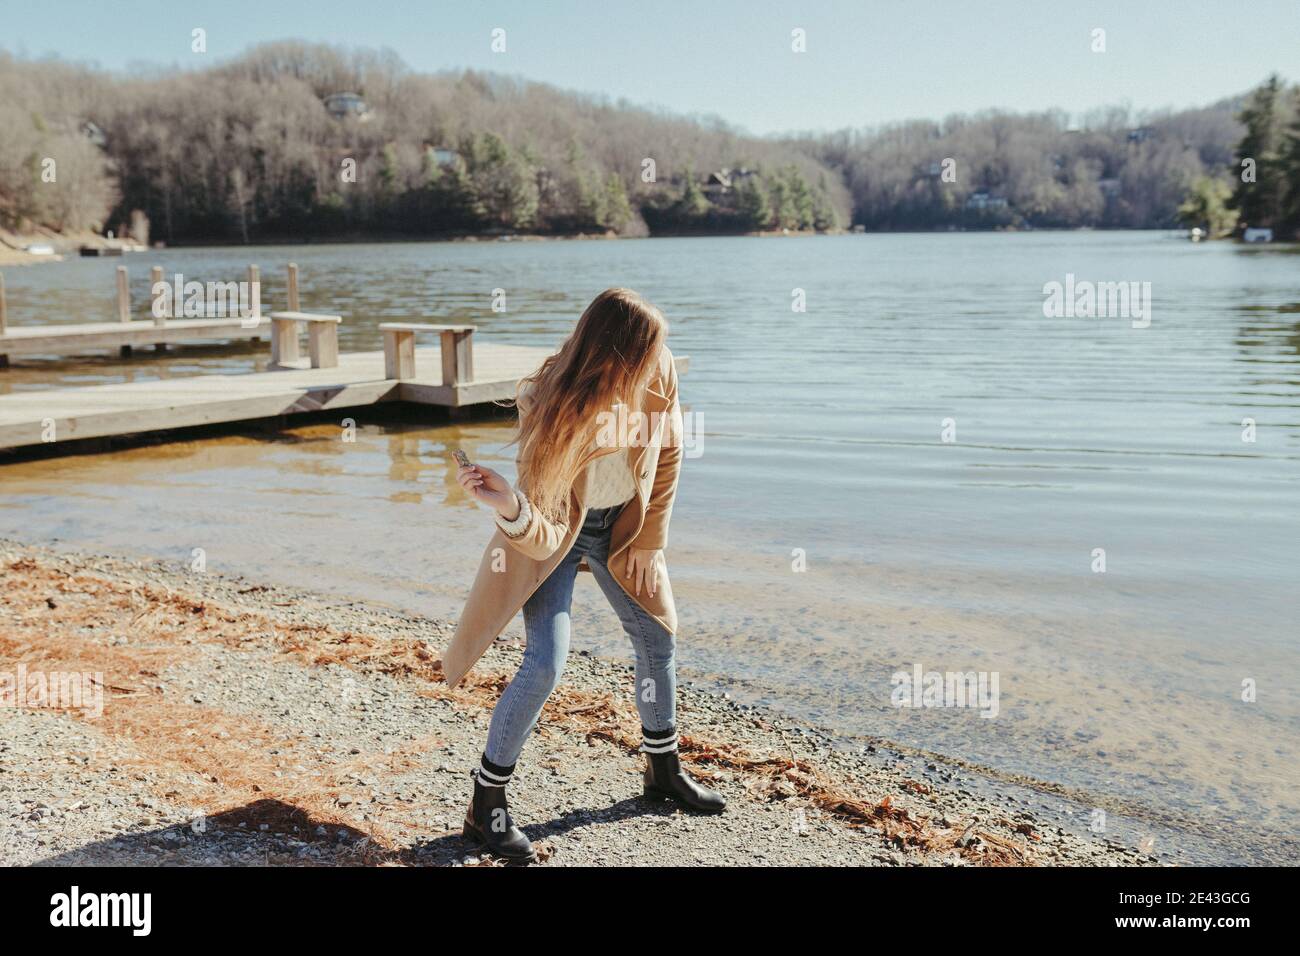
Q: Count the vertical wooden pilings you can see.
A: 5